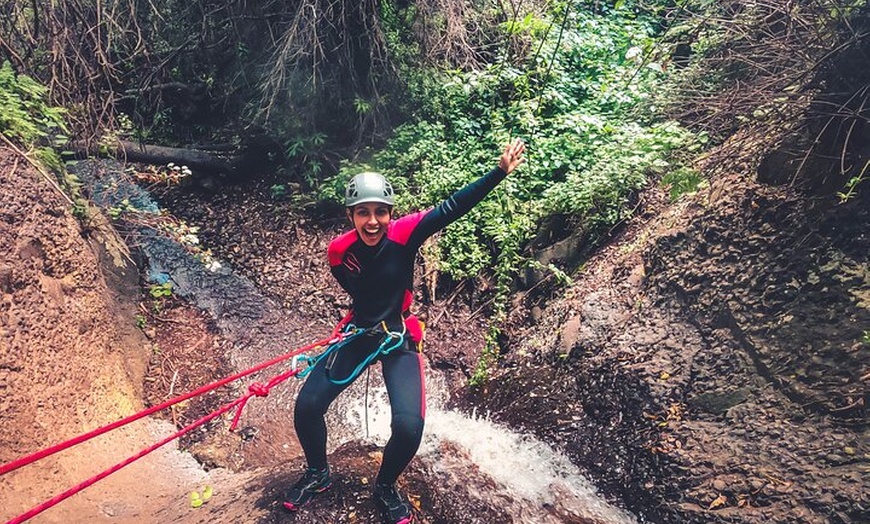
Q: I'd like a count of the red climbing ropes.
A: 2